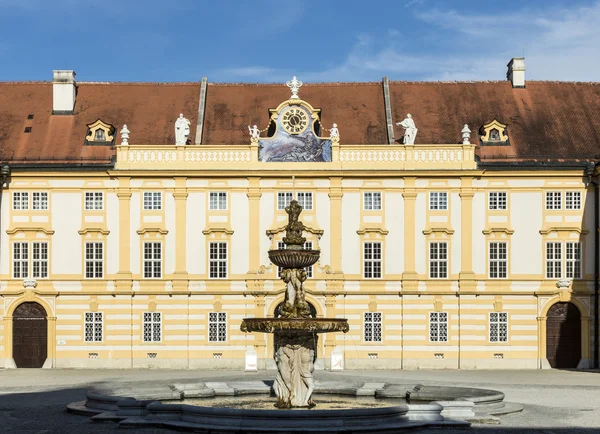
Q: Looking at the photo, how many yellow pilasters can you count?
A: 6